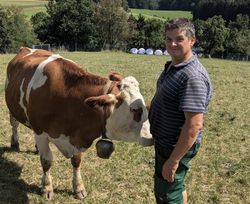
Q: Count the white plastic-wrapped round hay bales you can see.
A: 5